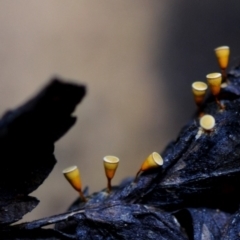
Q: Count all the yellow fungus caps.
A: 7